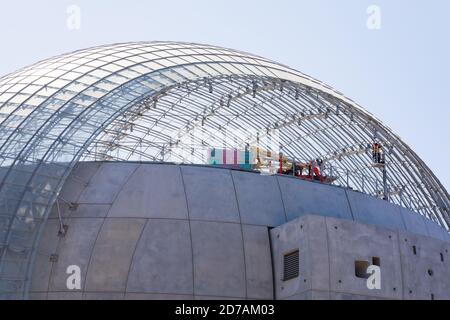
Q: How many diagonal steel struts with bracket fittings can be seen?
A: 2